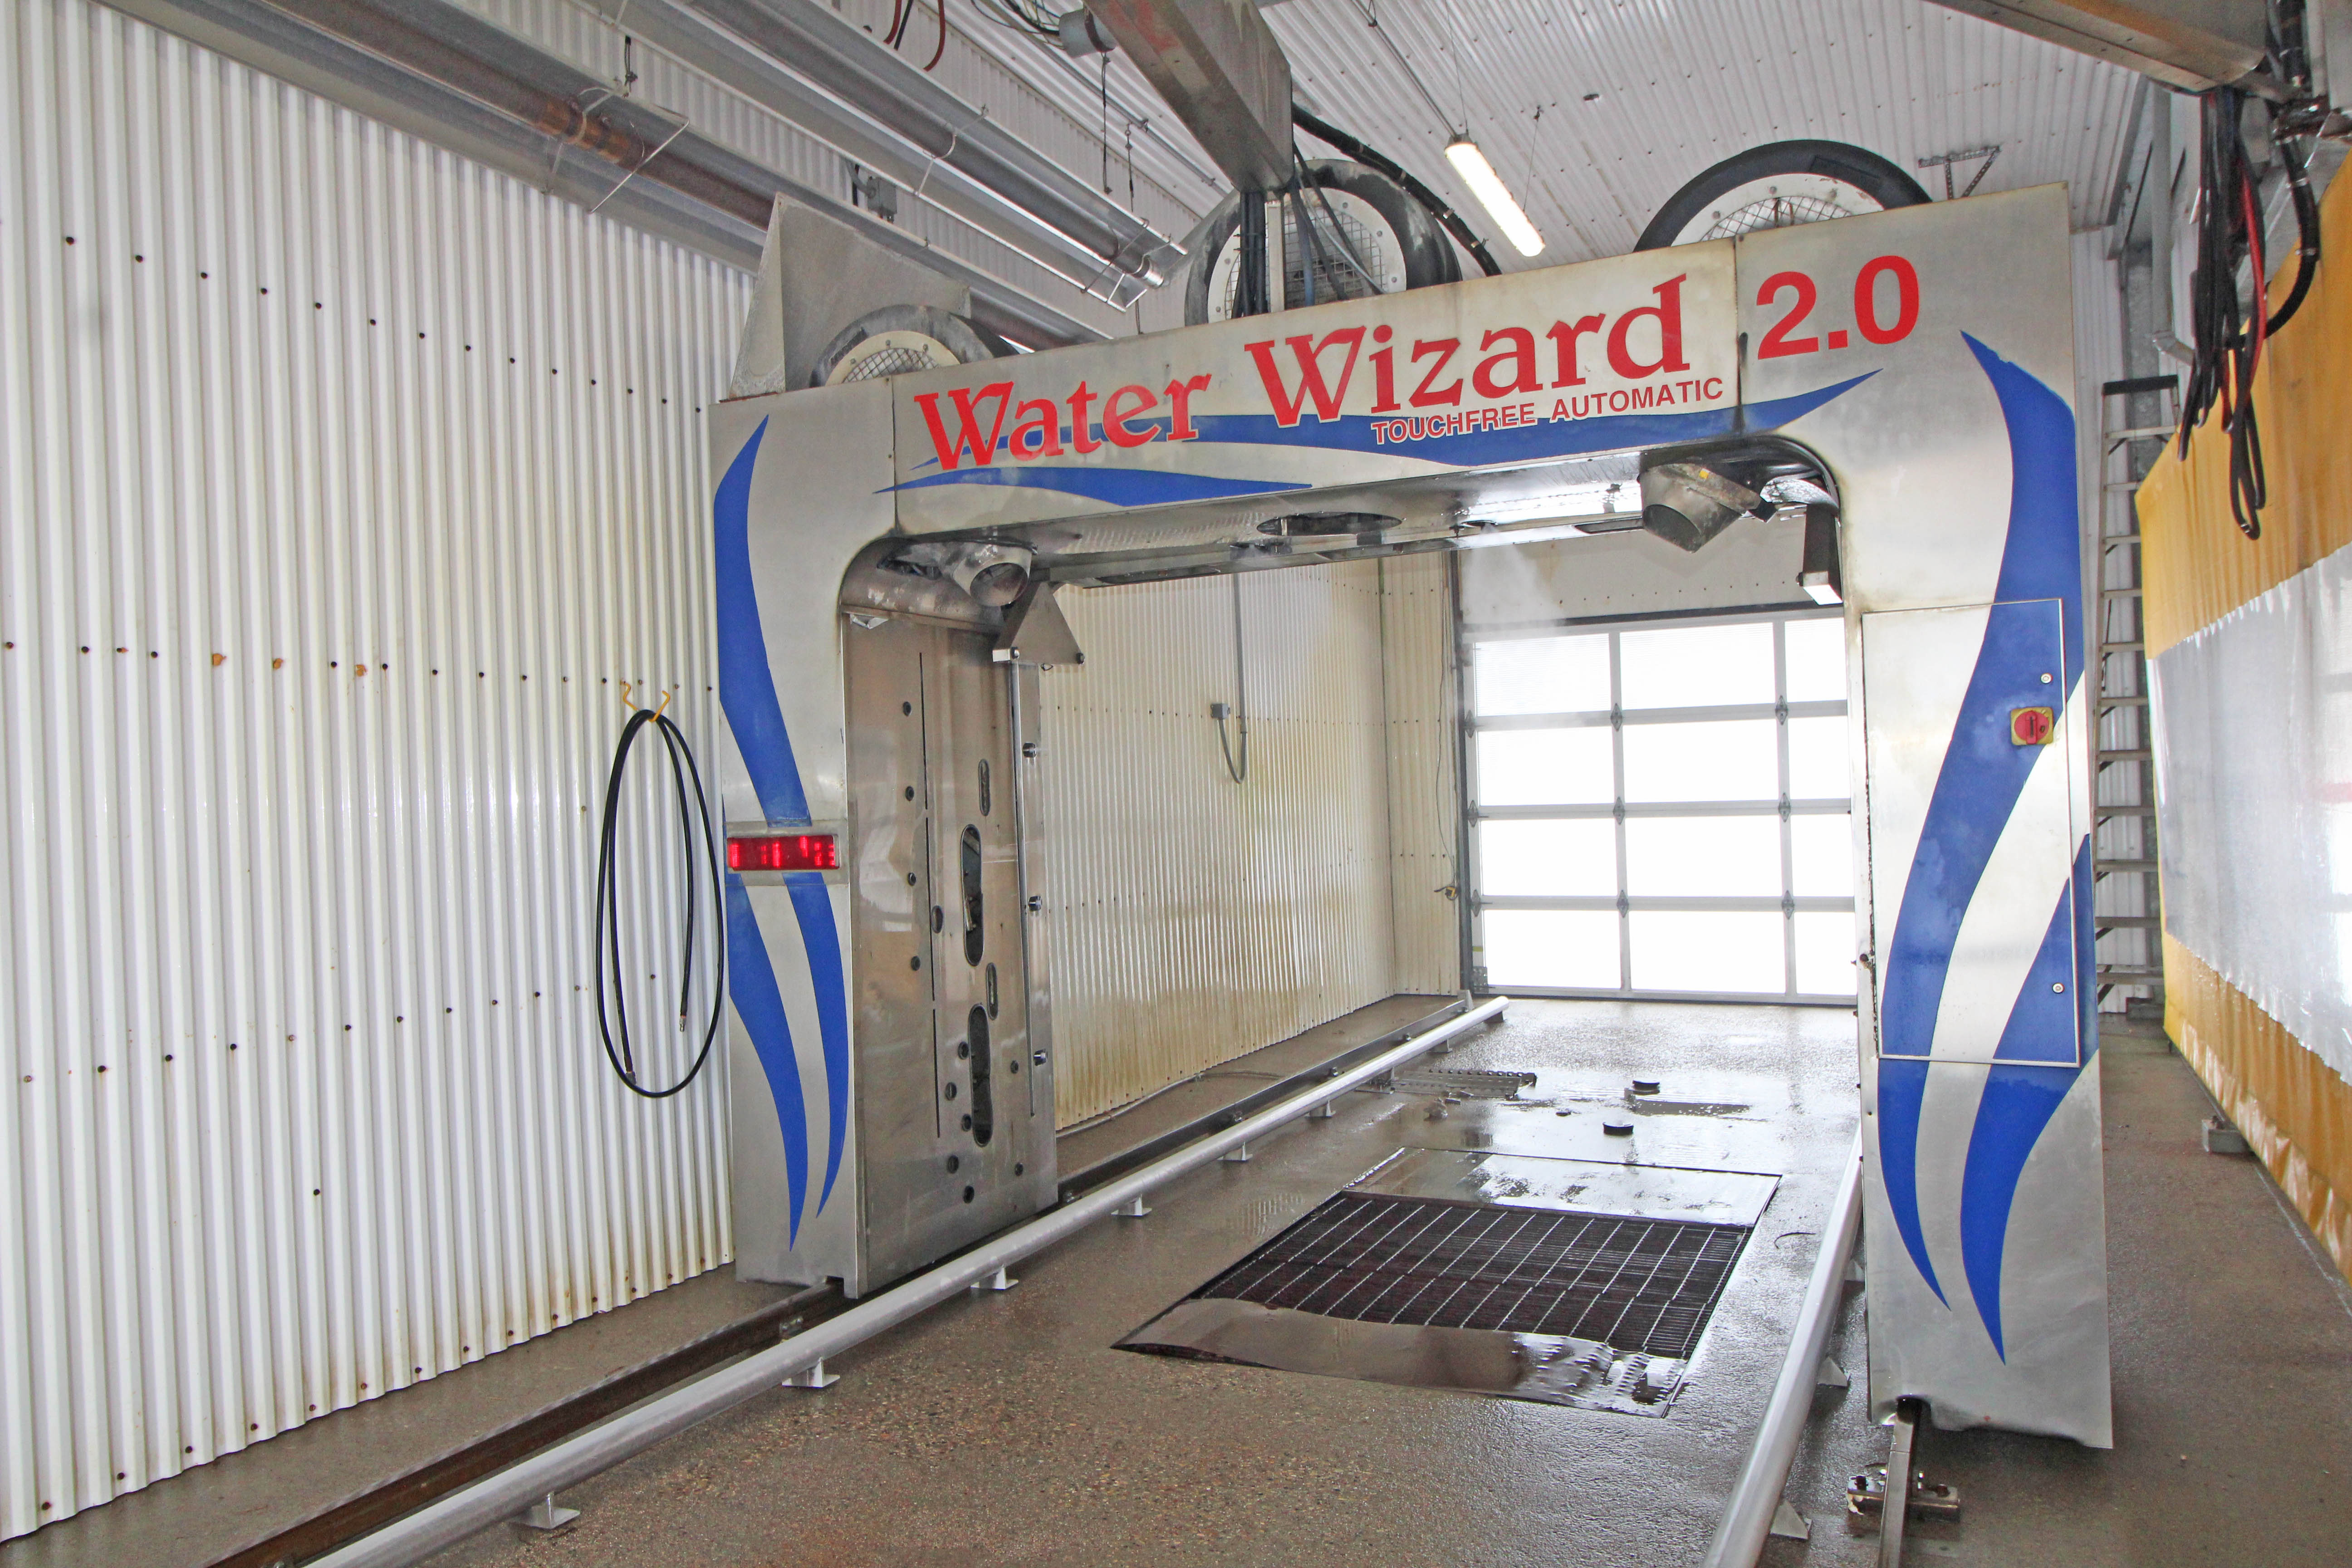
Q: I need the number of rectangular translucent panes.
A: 12